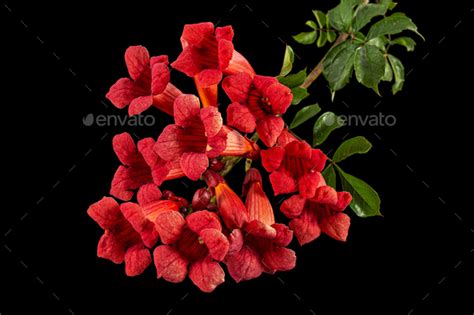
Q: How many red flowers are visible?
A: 10